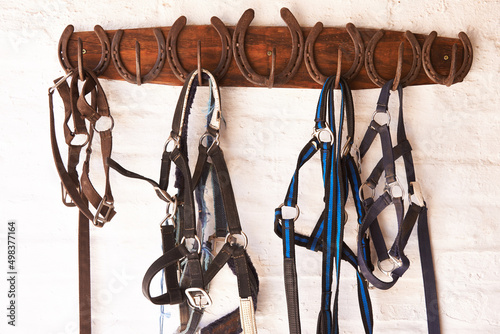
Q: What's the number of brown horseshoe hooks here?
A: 7